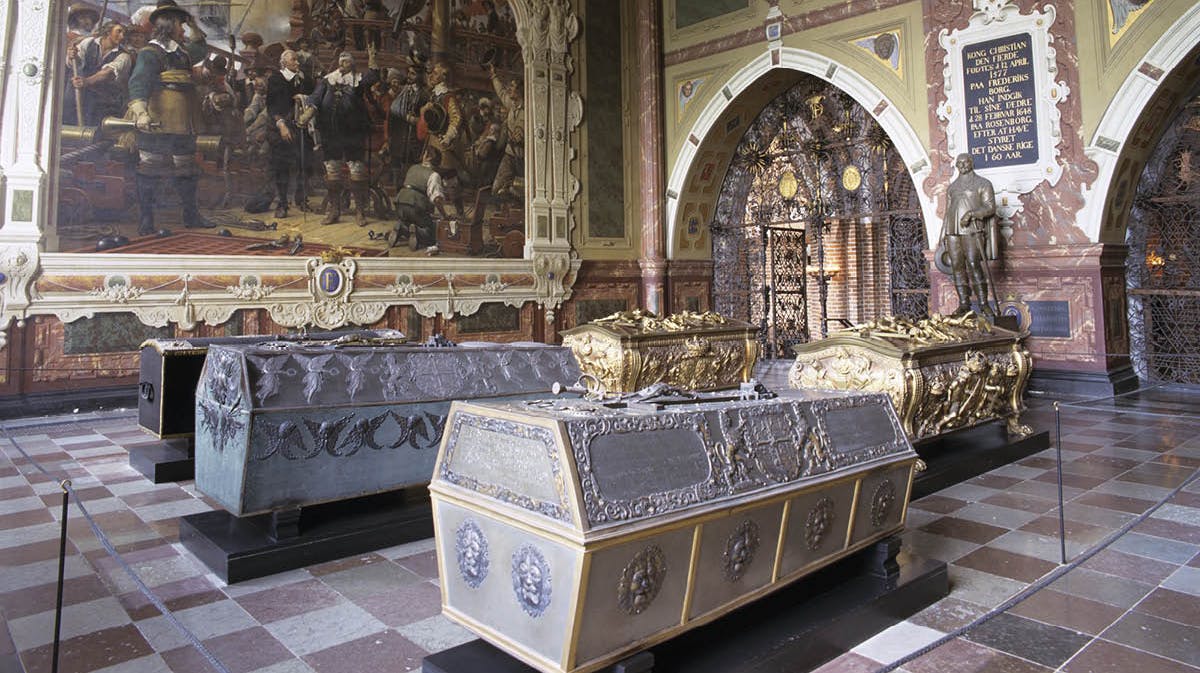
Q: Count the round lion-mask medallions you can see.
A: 6